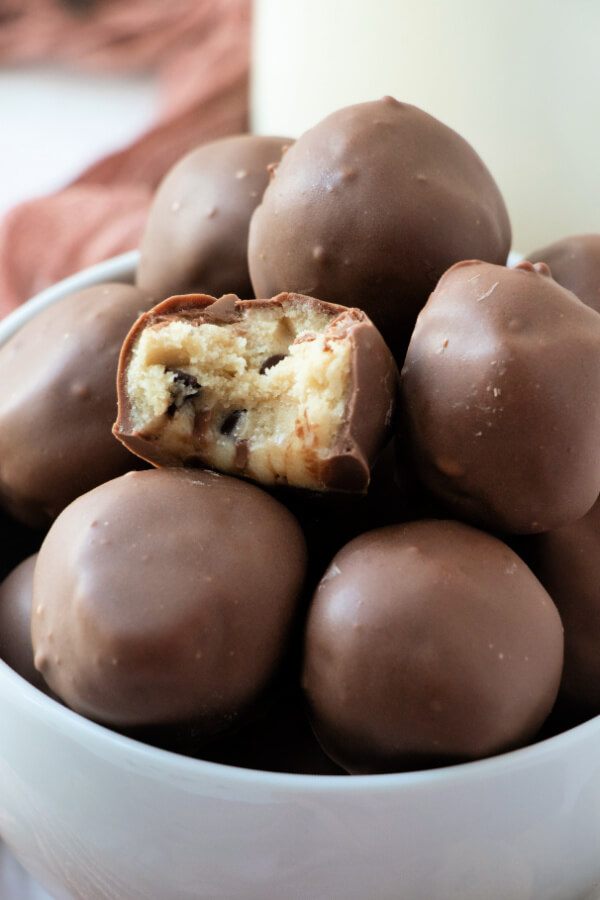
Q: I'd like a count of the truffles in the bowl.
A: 10